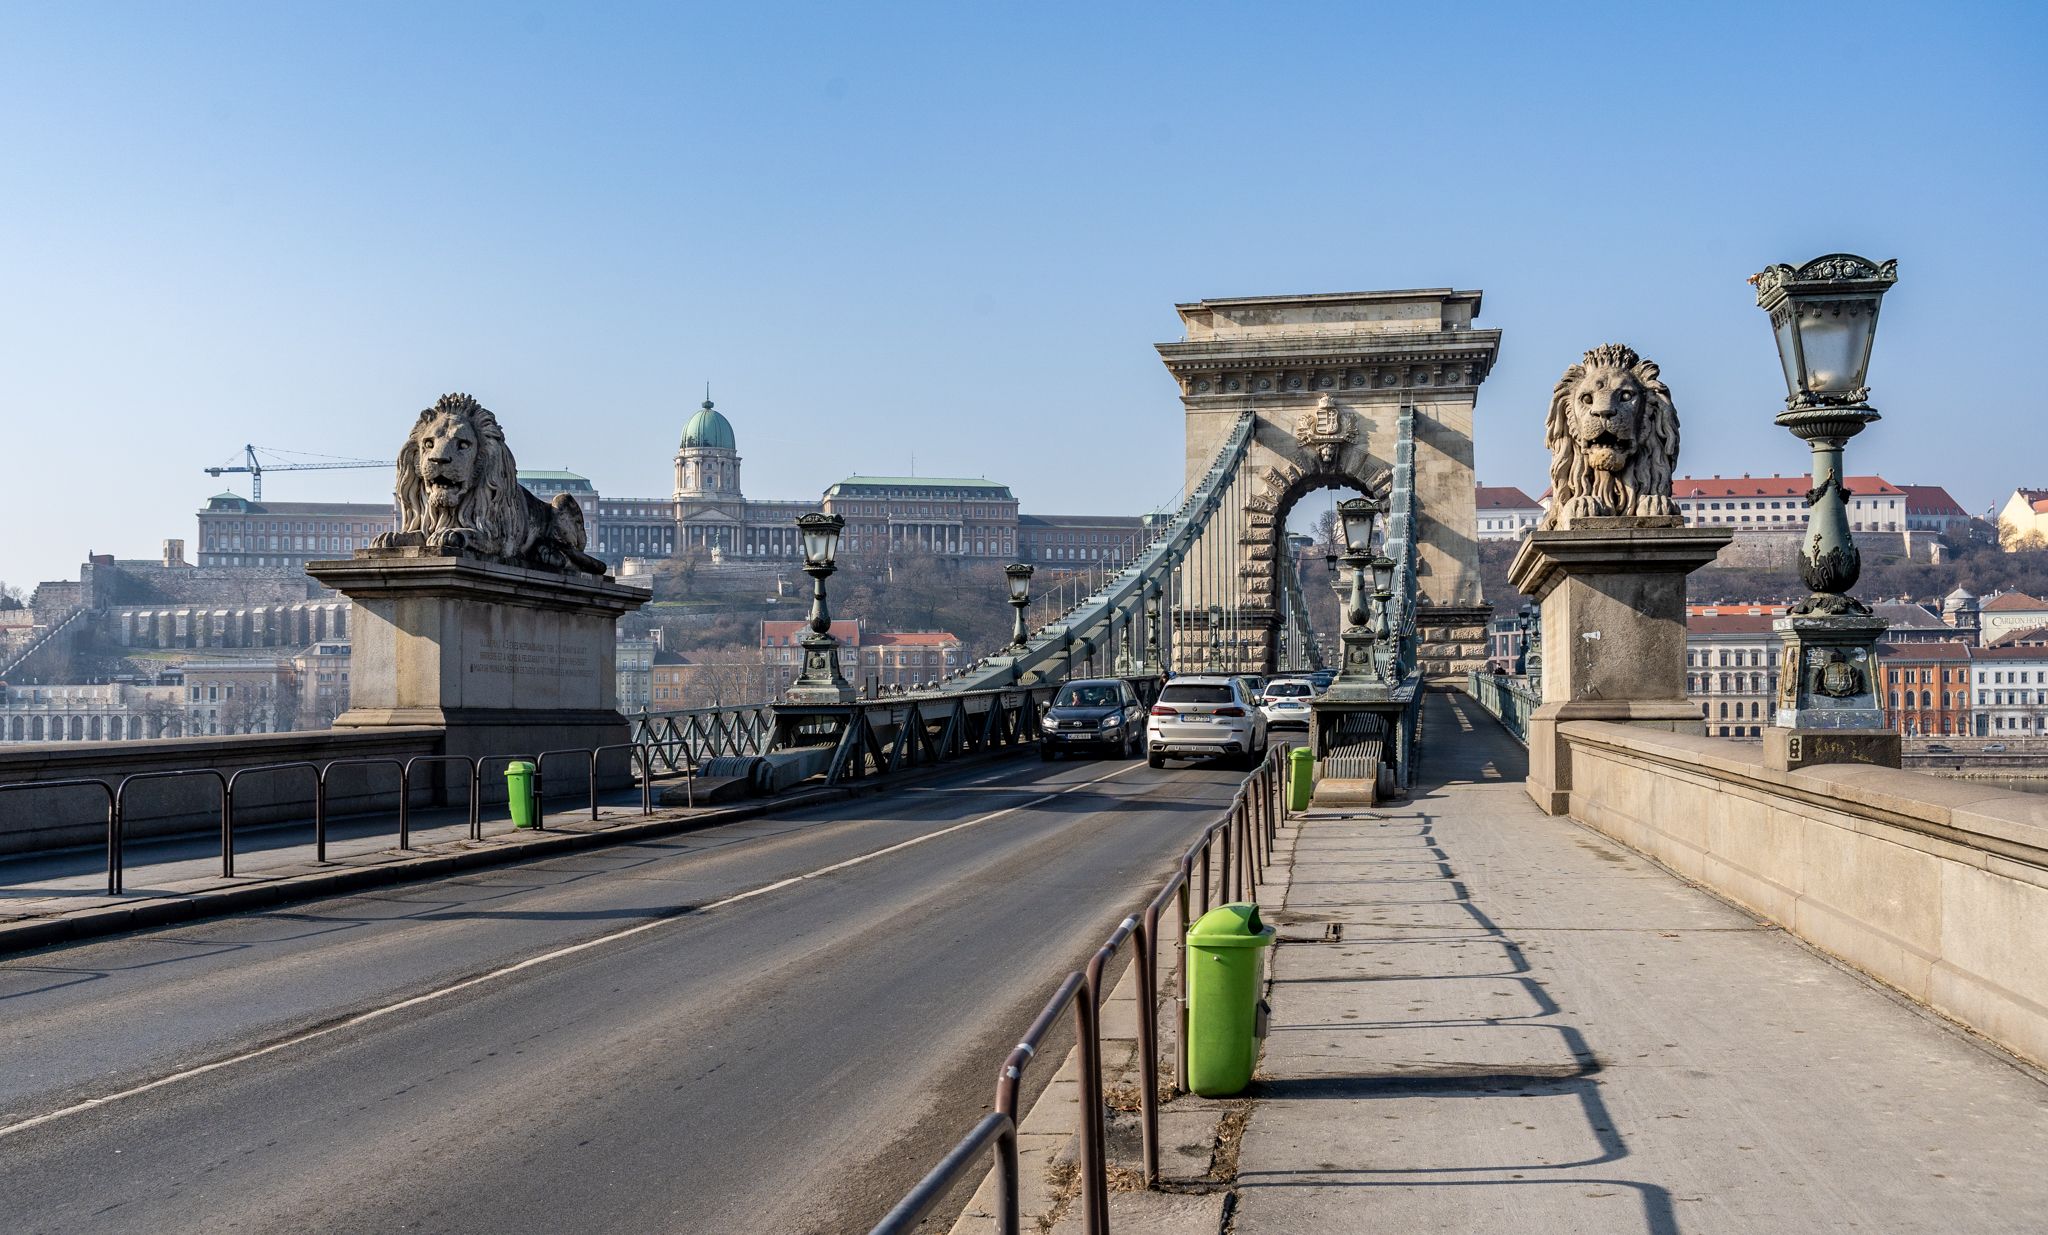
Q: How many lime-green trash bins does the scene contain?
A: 3